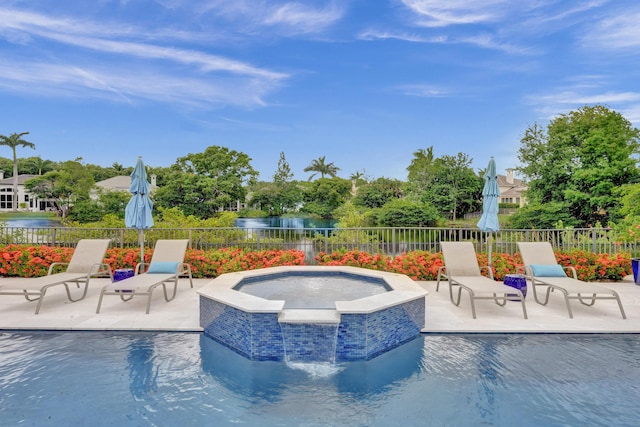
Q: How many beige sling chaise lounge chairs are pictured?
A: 4